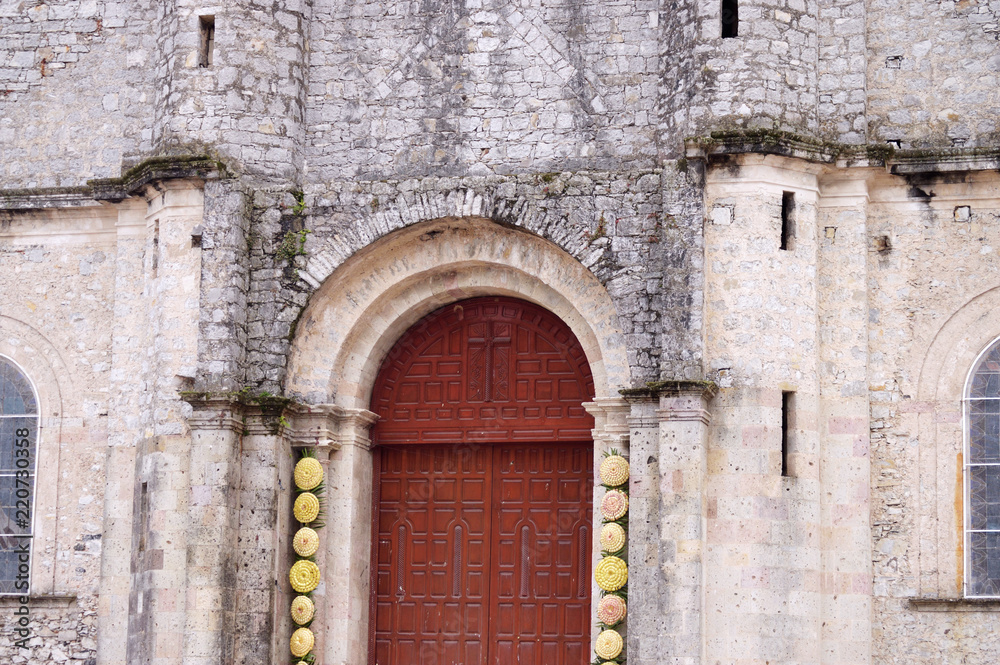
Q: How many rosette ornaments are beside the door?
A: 12